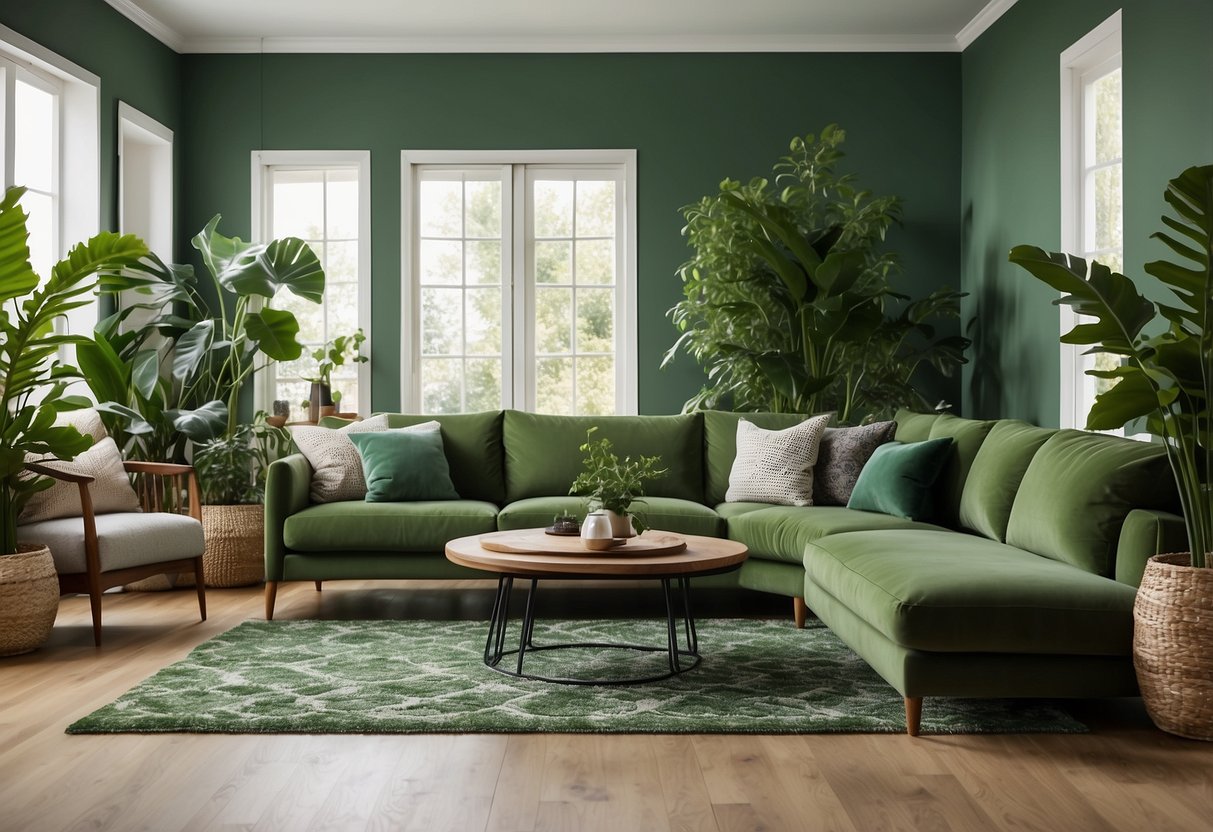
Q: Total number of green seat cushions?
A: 4